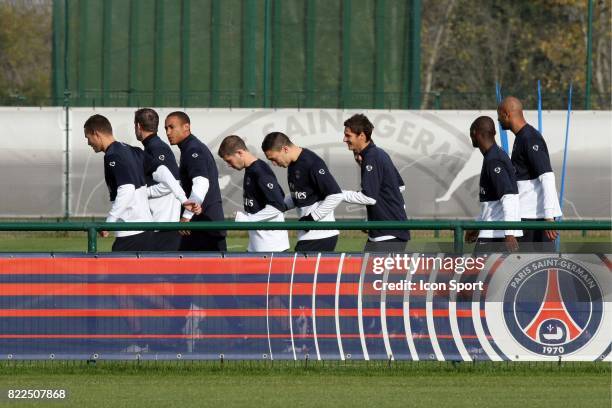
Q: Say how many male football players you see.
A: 8